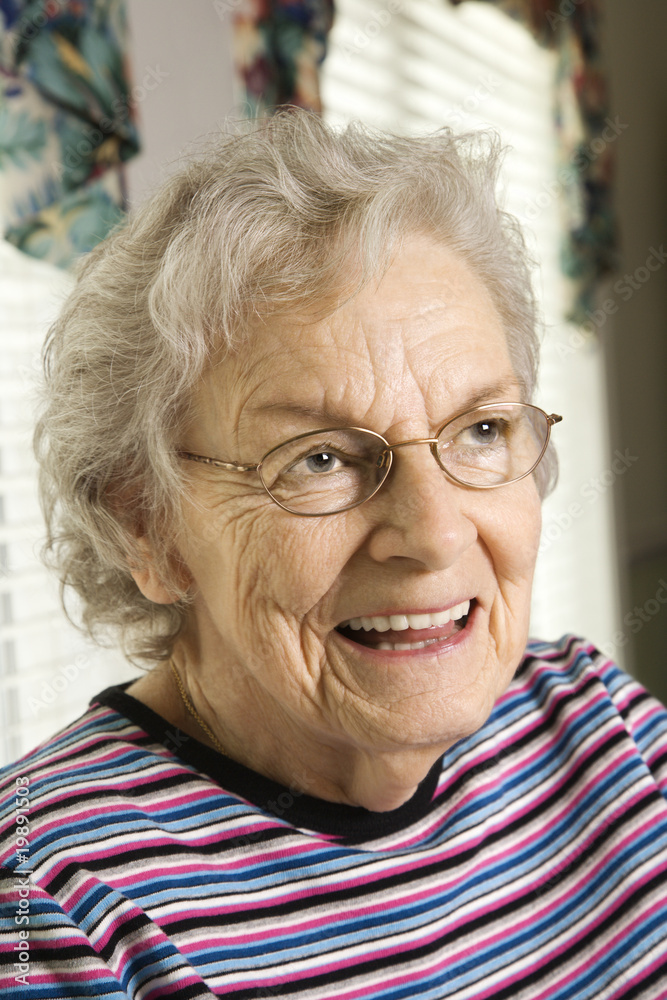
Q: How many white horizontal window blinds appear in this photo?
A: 2